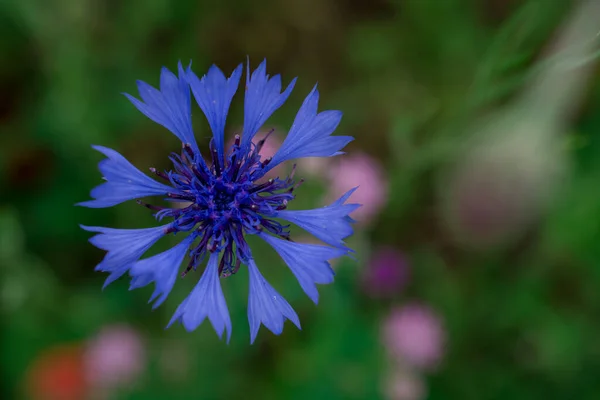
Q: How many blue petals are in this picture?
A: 11